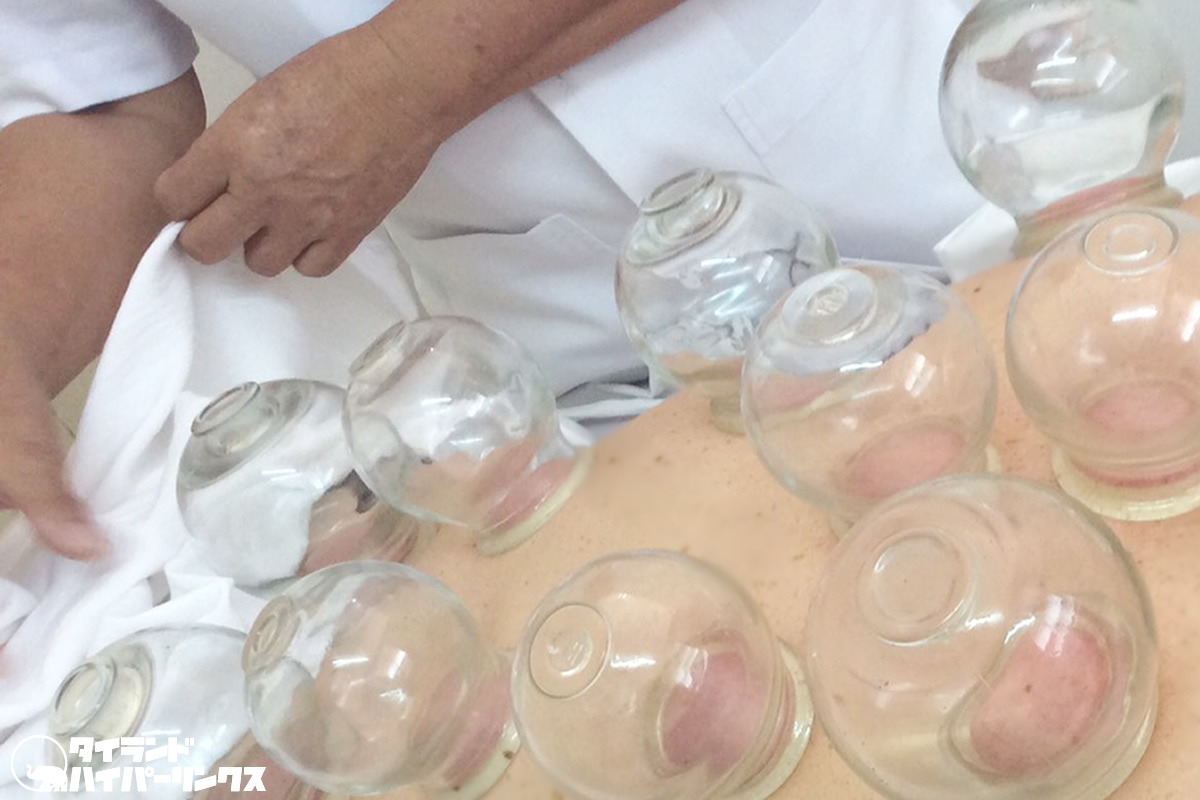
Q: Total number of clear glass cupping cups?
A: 10